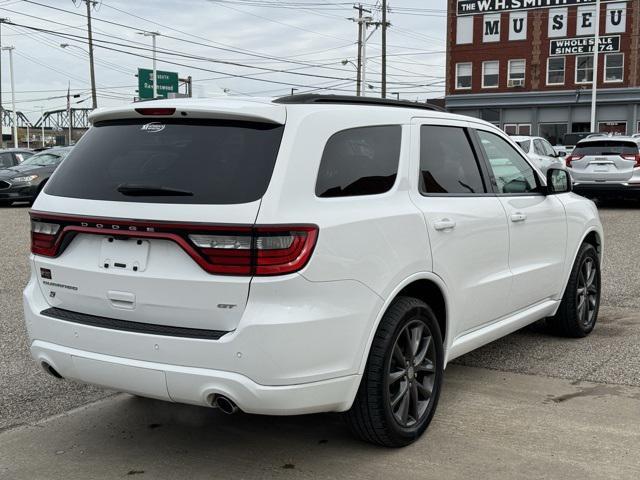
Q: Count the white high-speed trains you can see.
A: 0